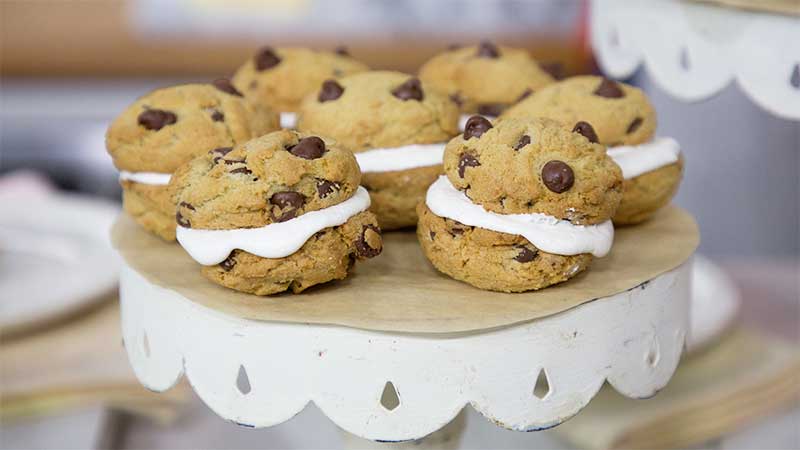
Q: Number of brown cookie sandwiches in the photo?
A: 7